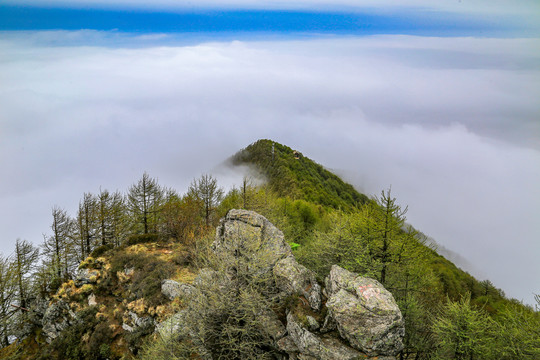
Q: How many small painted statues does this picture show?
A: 0